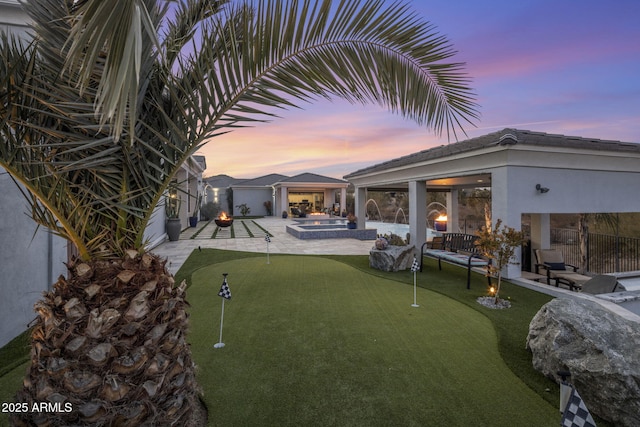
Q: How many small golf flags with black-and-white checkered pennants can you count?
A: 4